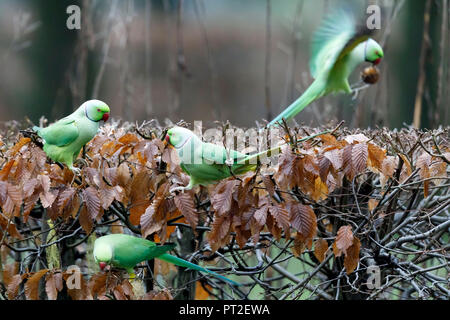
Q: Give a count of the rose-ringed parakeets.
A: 4